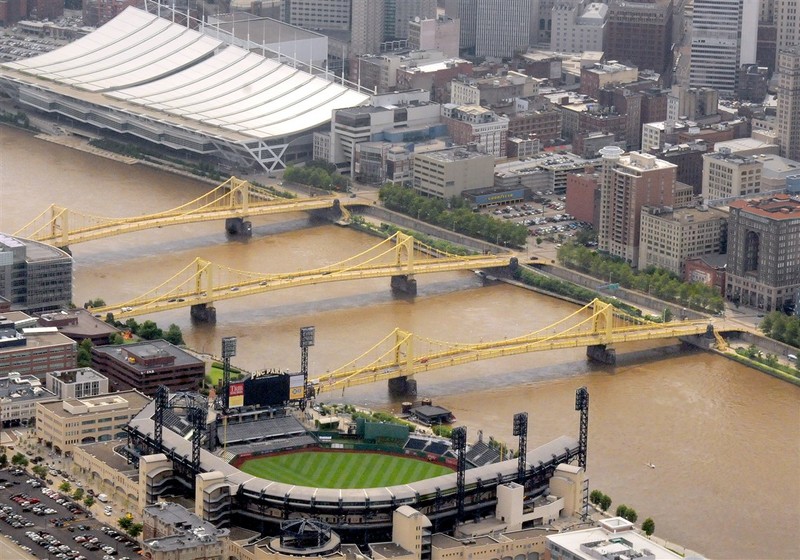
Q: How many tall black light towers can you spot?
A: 7